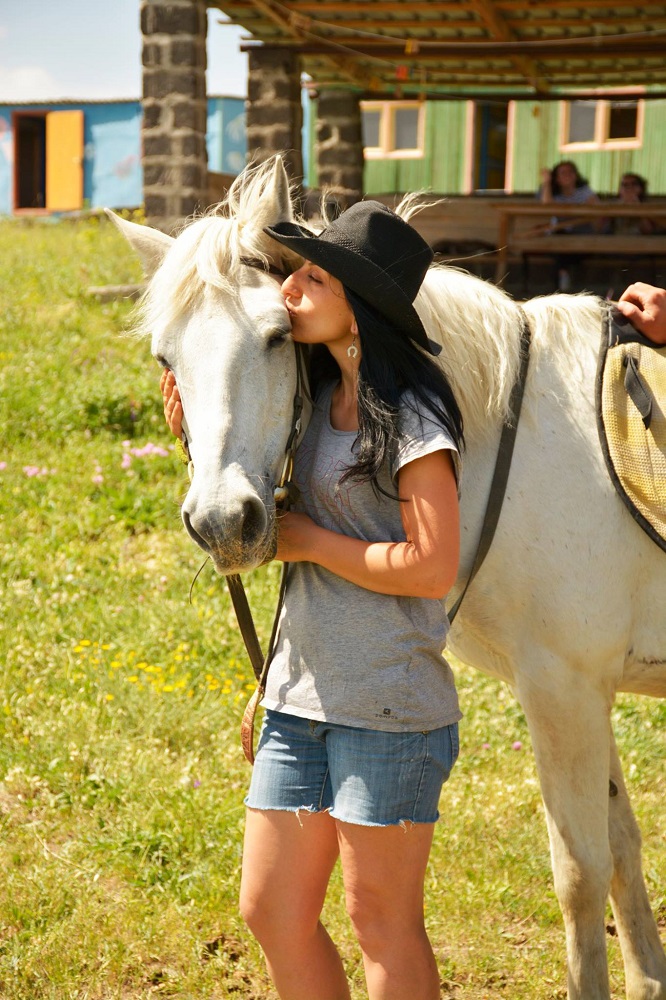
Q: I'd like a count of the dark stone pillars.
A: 3